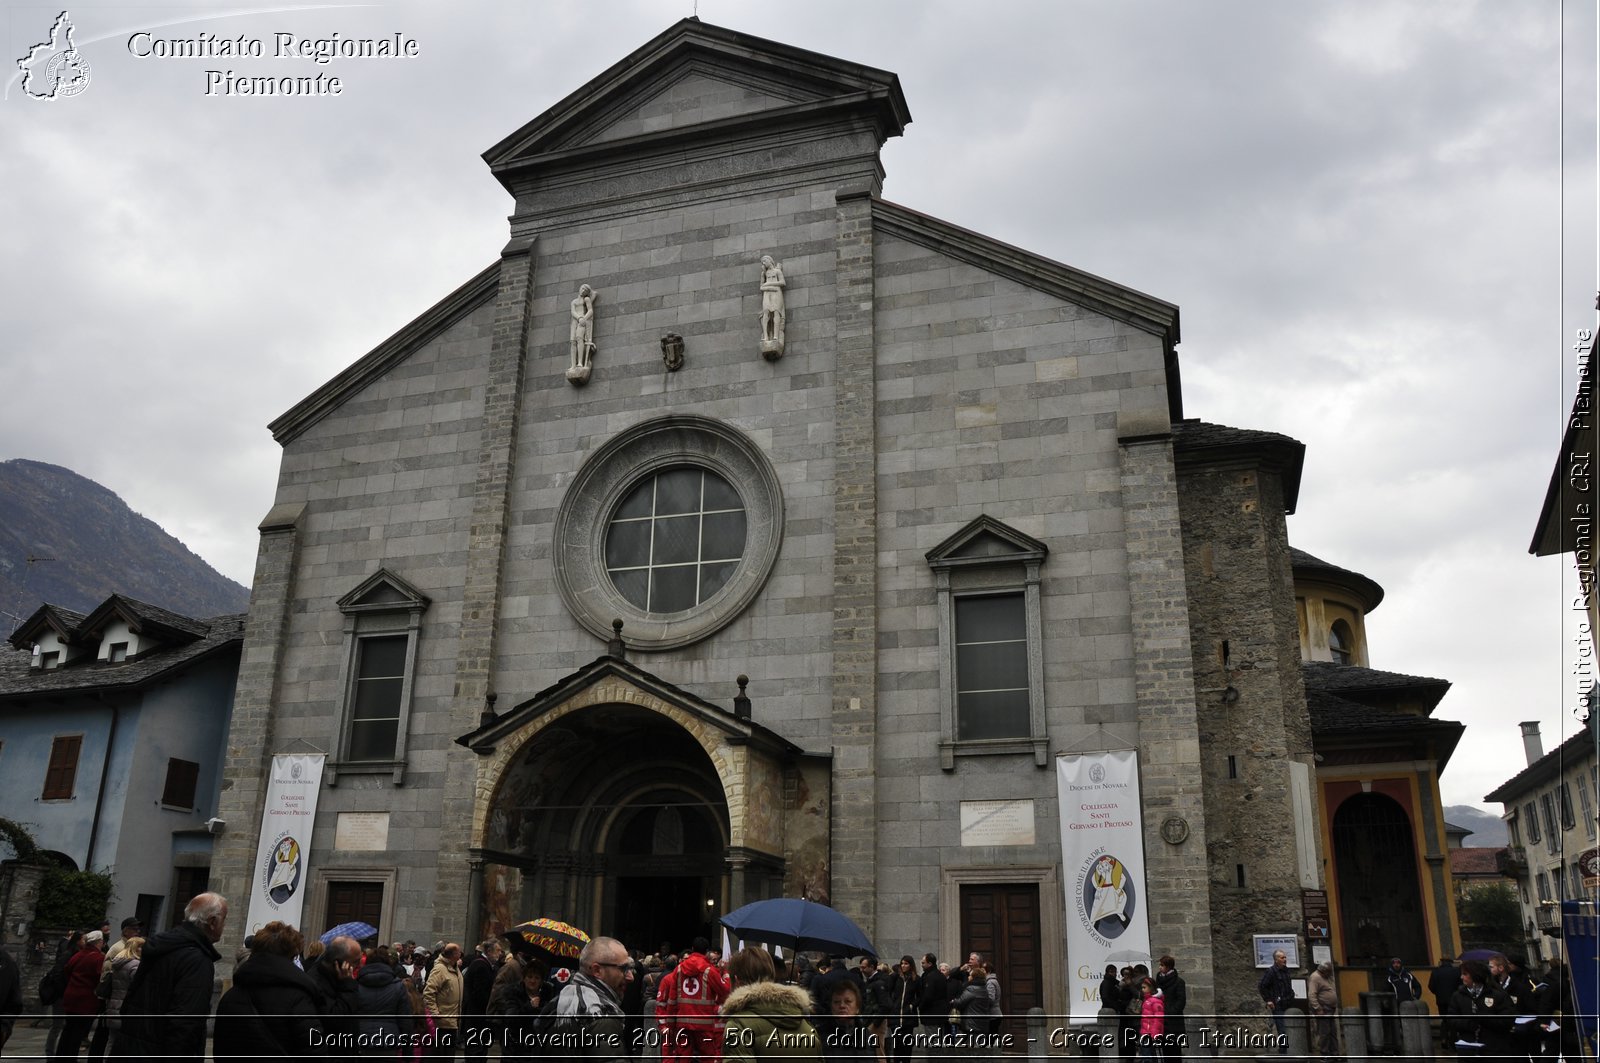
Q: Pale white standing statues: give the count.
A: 2